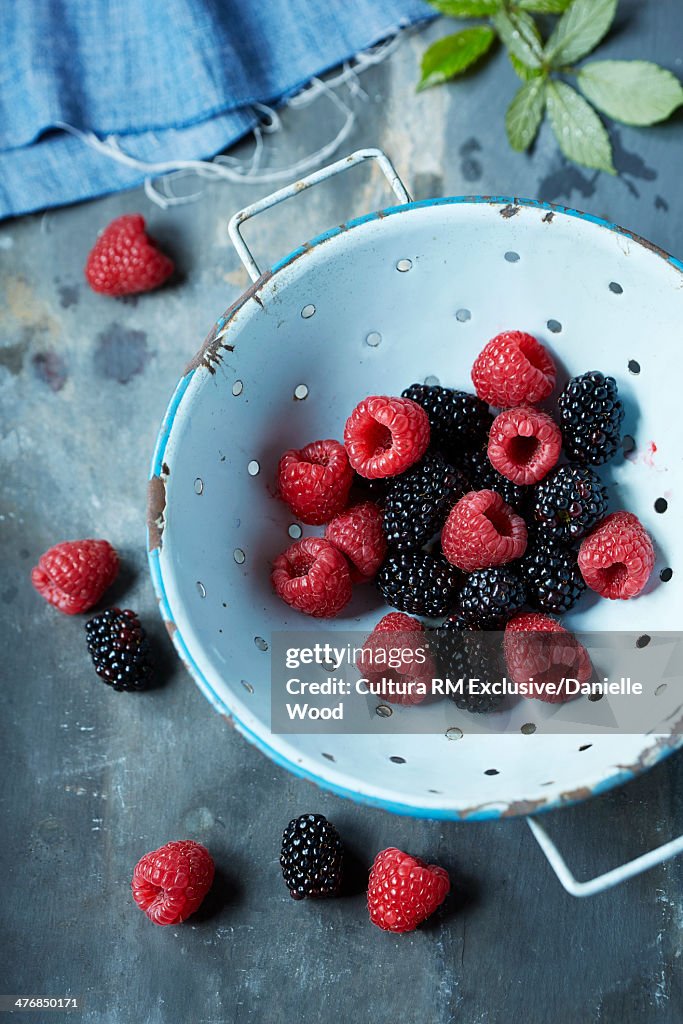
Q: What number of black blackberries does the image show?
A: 11